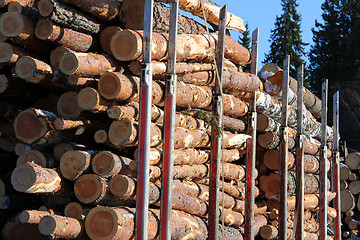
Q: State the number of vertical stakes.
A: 8